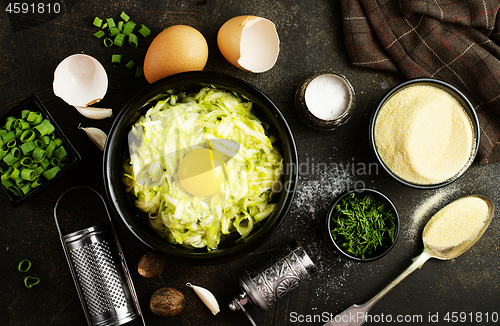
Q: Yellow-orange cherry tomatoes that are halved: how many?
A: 0